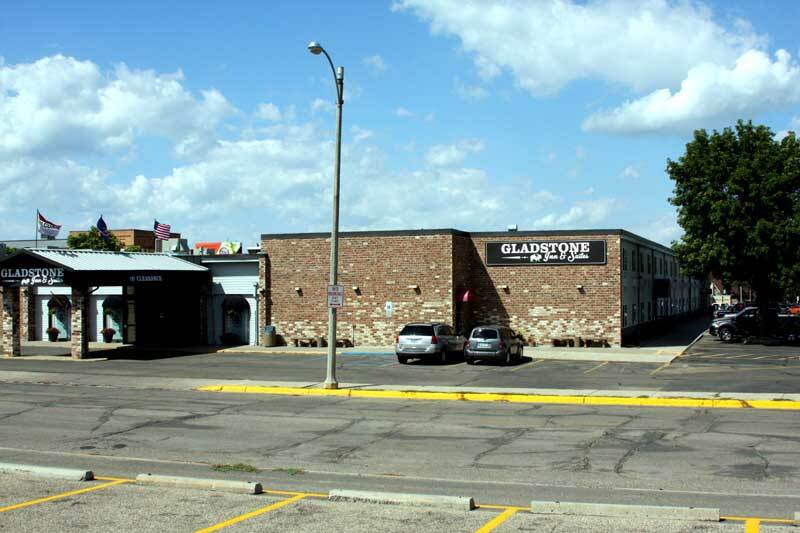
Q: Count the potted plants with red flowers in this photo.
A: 2